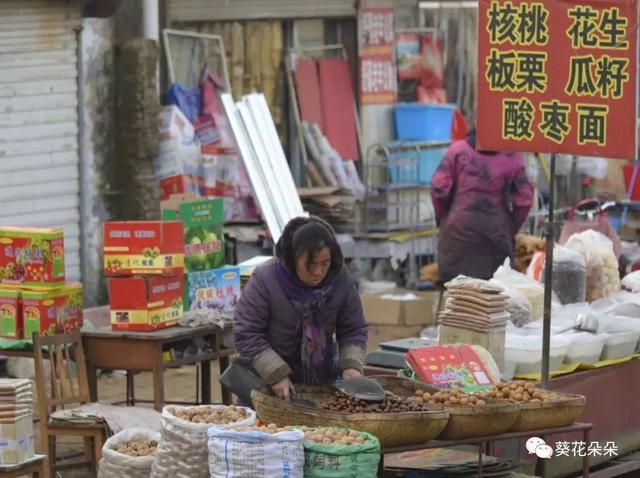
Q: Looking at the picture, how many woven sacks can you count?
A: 4